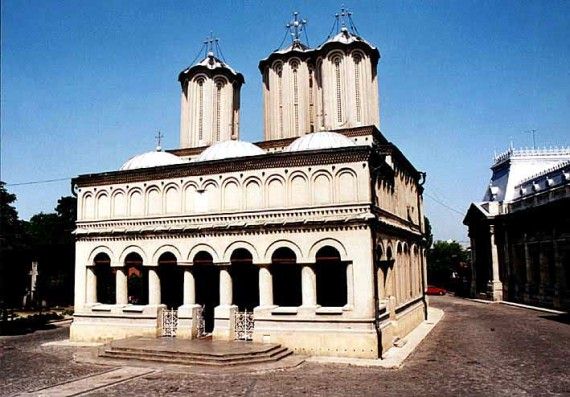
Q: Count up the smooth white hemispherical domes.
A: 3